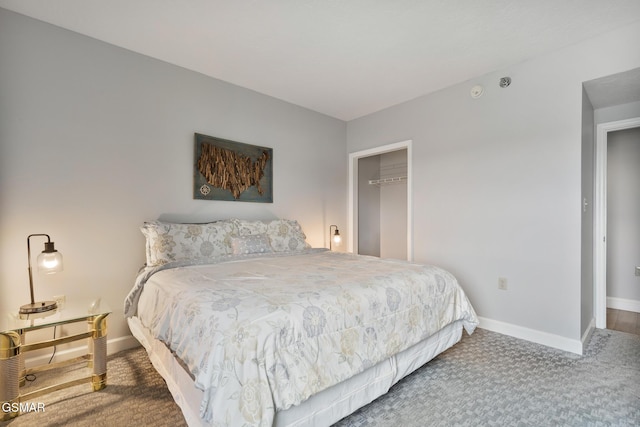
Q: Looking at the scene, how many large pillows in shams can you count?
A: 2